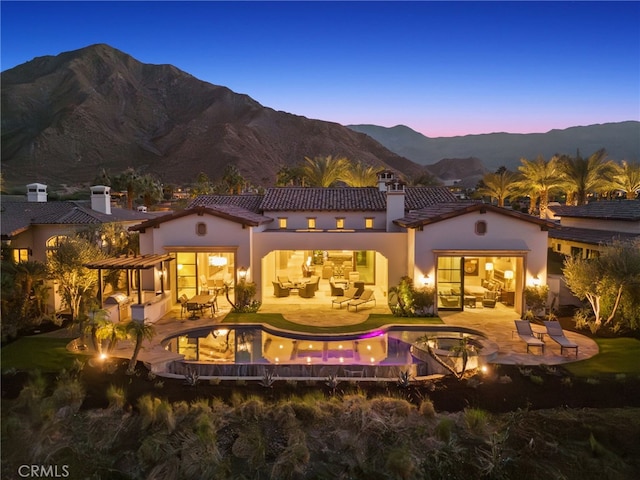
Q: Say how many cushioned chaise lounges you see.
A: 4